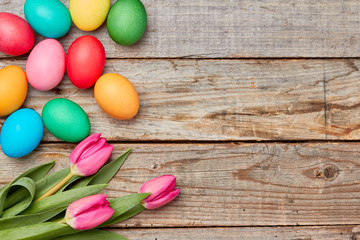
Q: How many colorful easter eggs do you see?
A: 10